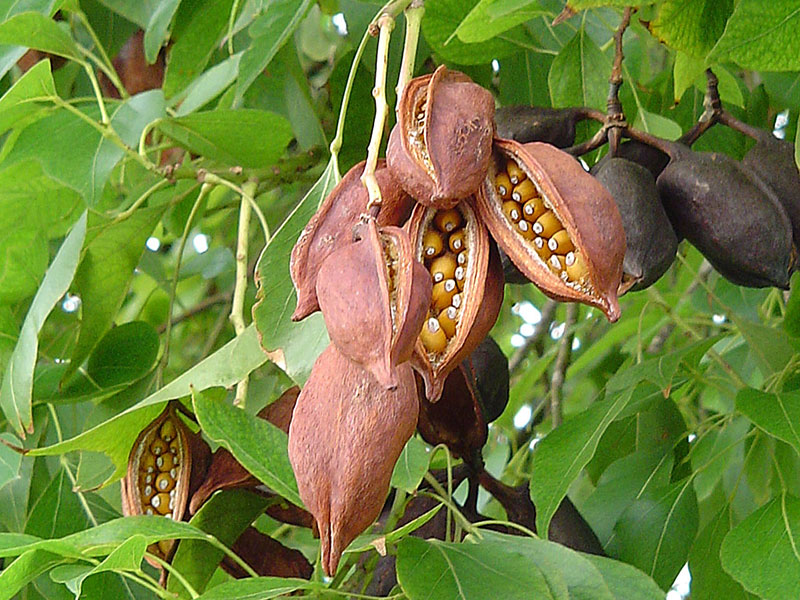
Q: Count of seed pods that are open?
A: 5